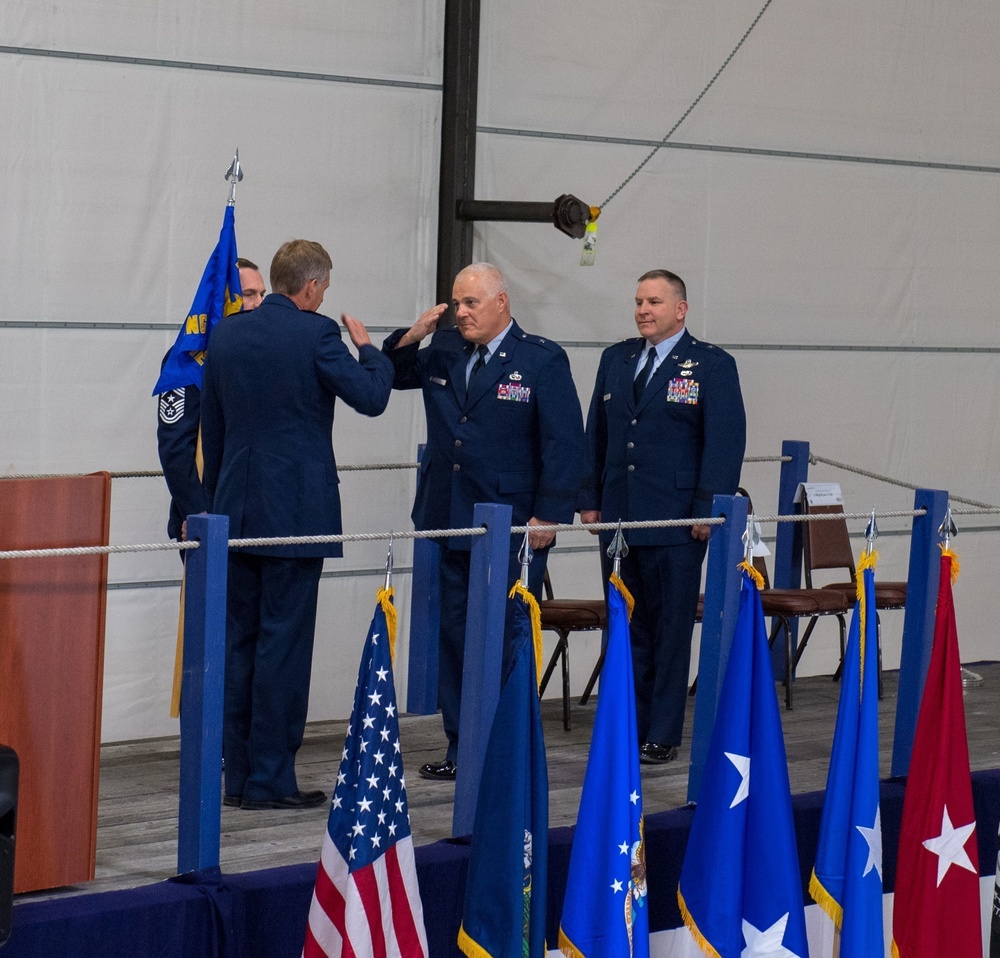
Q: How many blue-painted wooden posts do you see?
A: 6